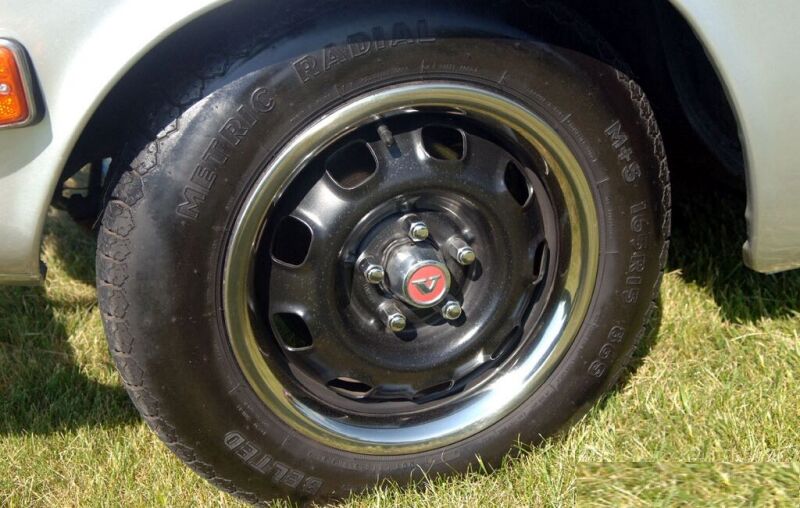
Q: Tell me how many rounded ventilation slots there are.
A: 9